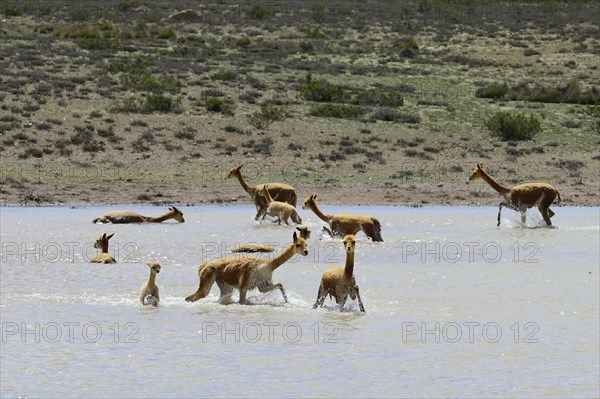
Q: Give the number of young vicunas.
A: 2